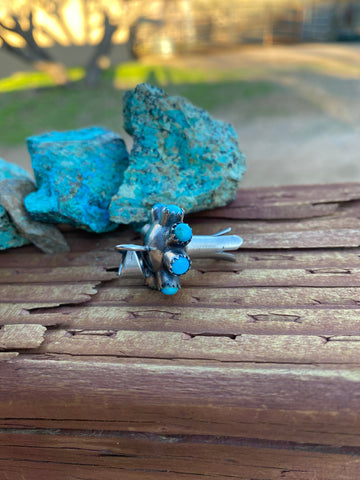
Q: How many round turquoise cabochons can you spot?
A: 5